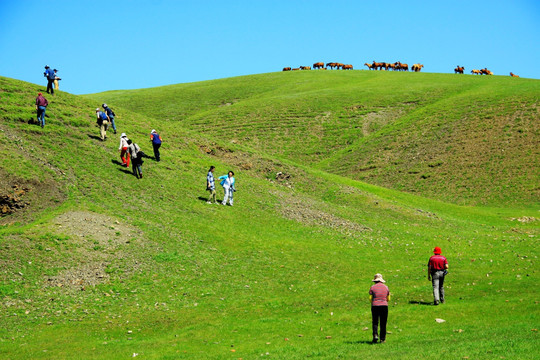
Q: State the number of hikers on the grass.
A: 12